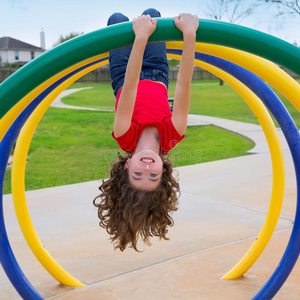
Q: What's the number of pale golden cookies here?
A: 0